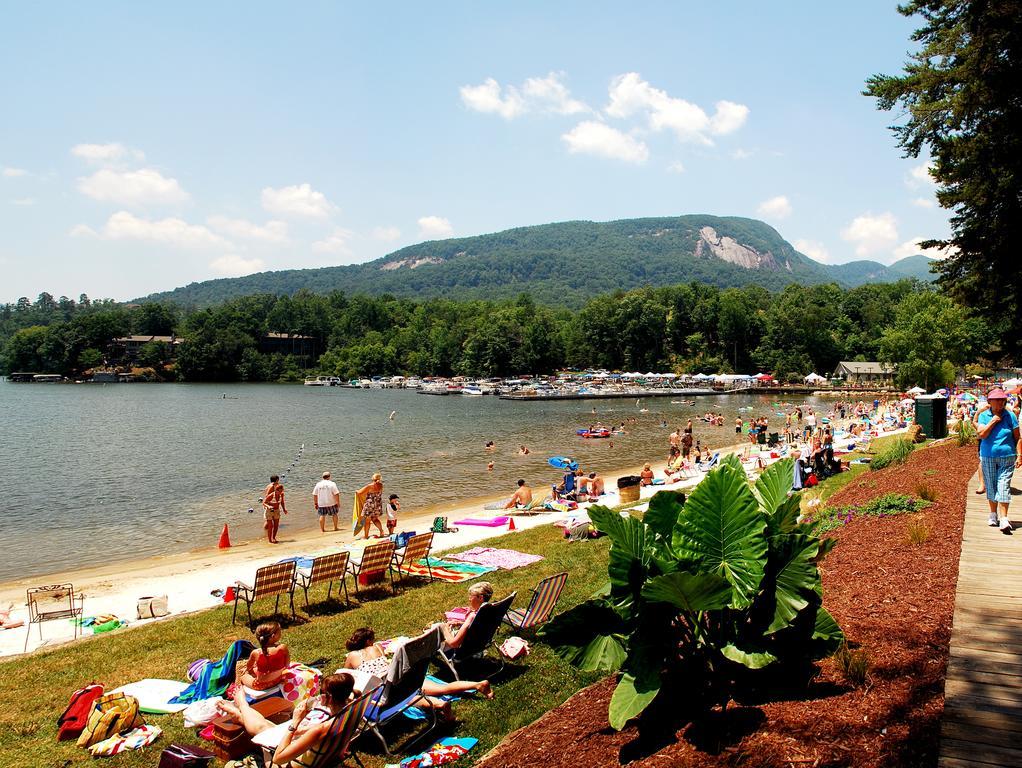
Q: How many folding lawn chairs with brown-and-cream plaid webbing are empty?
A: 4